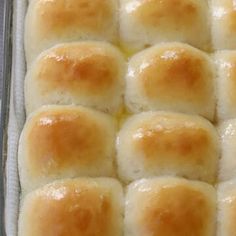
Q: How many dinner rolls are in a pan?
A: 12